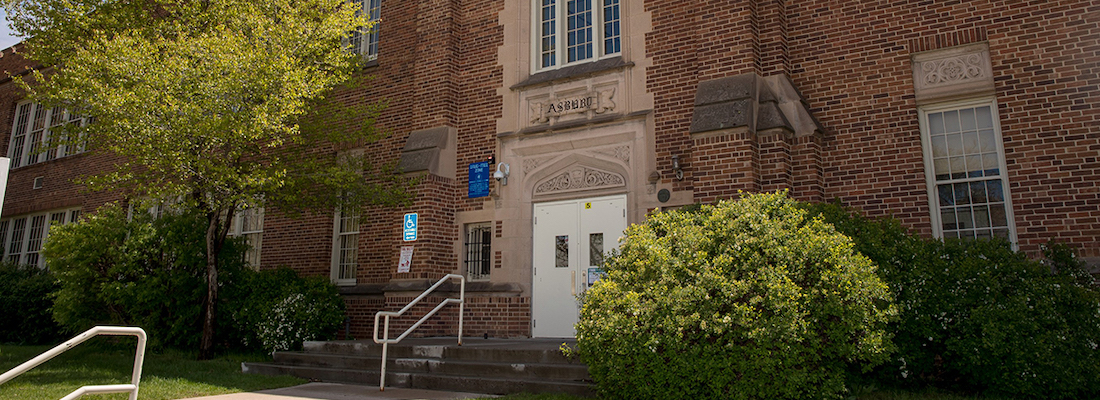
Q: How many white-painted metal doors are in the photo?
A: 2